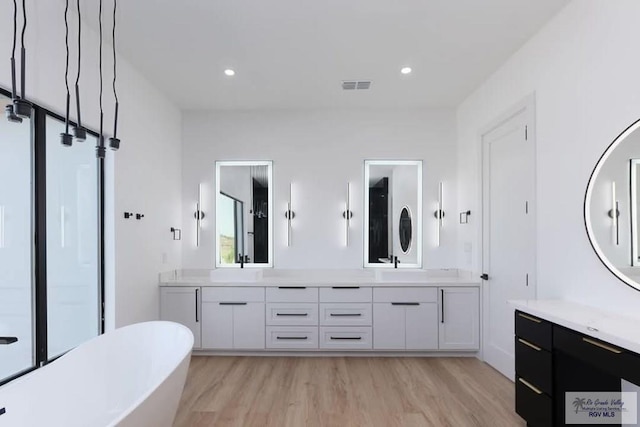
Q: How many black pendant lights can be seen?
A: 6